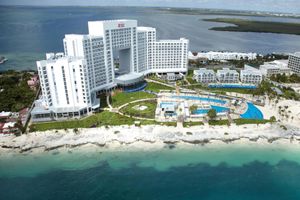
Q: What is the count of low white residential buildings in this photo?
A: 3